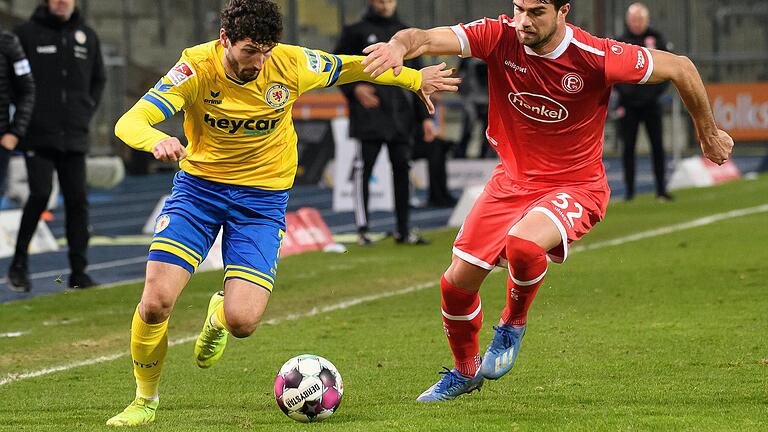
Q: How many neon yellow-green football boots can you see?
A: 2